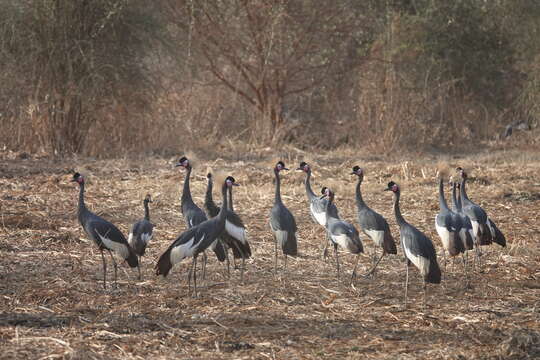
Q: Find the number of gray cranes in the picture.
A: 15